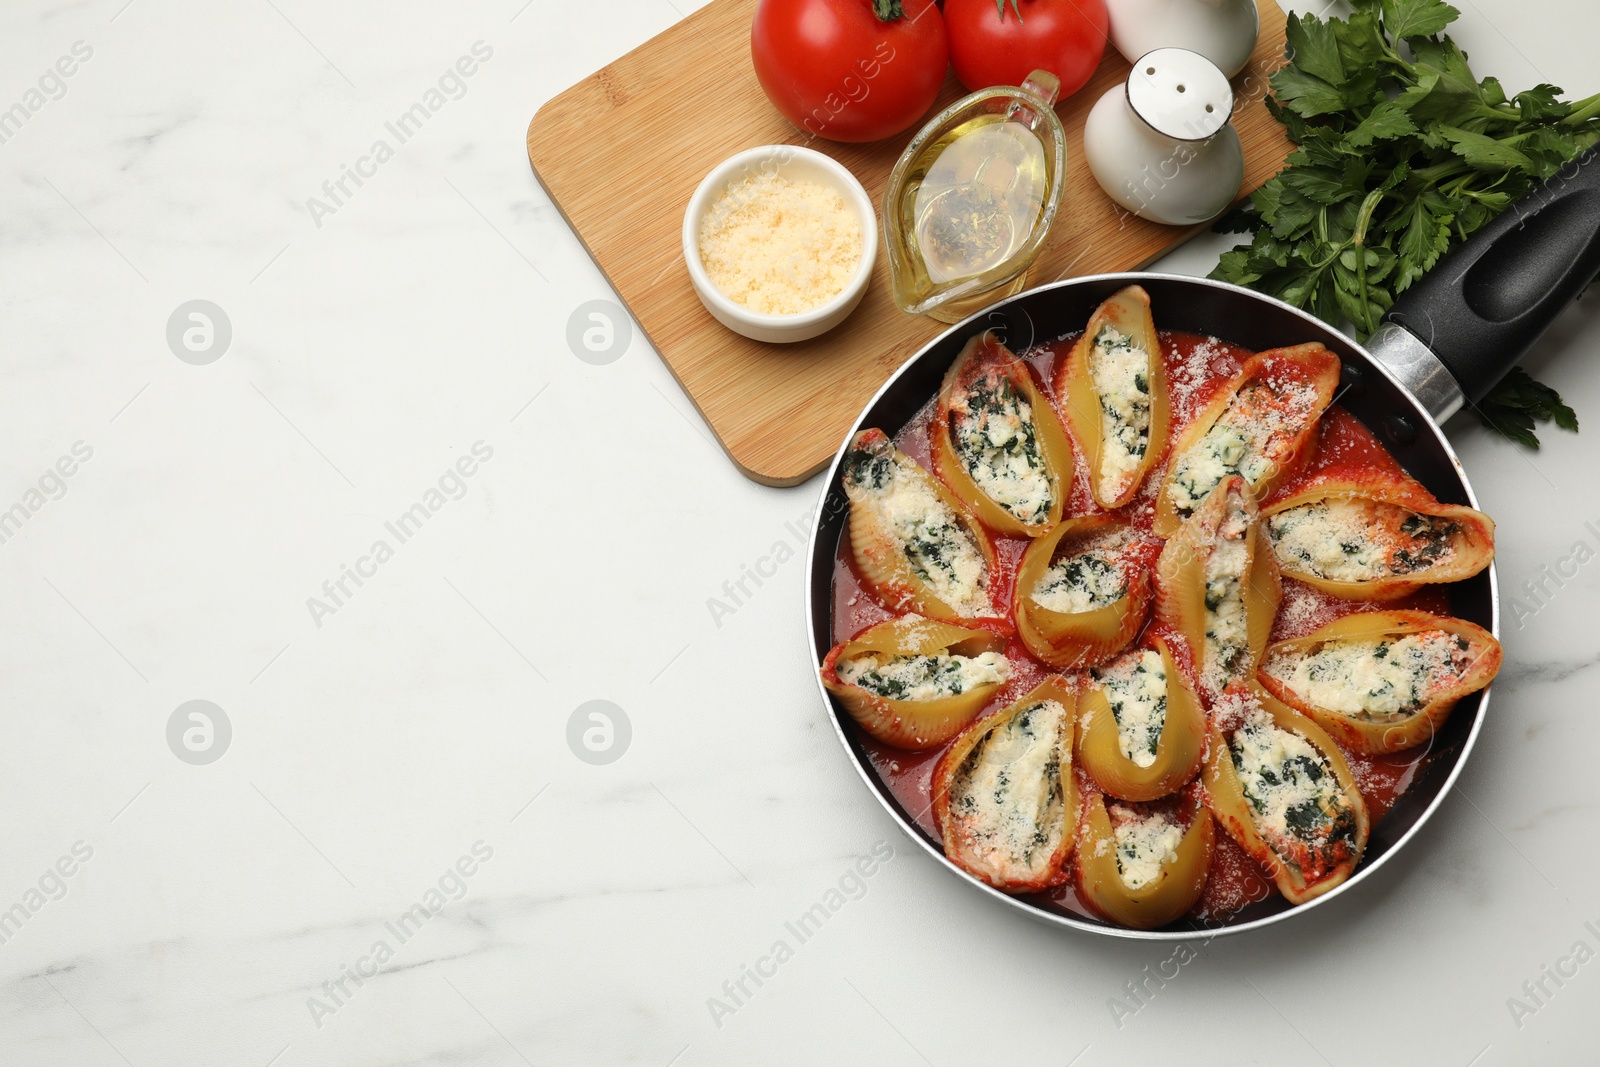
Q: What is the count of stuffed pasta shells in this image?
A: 13